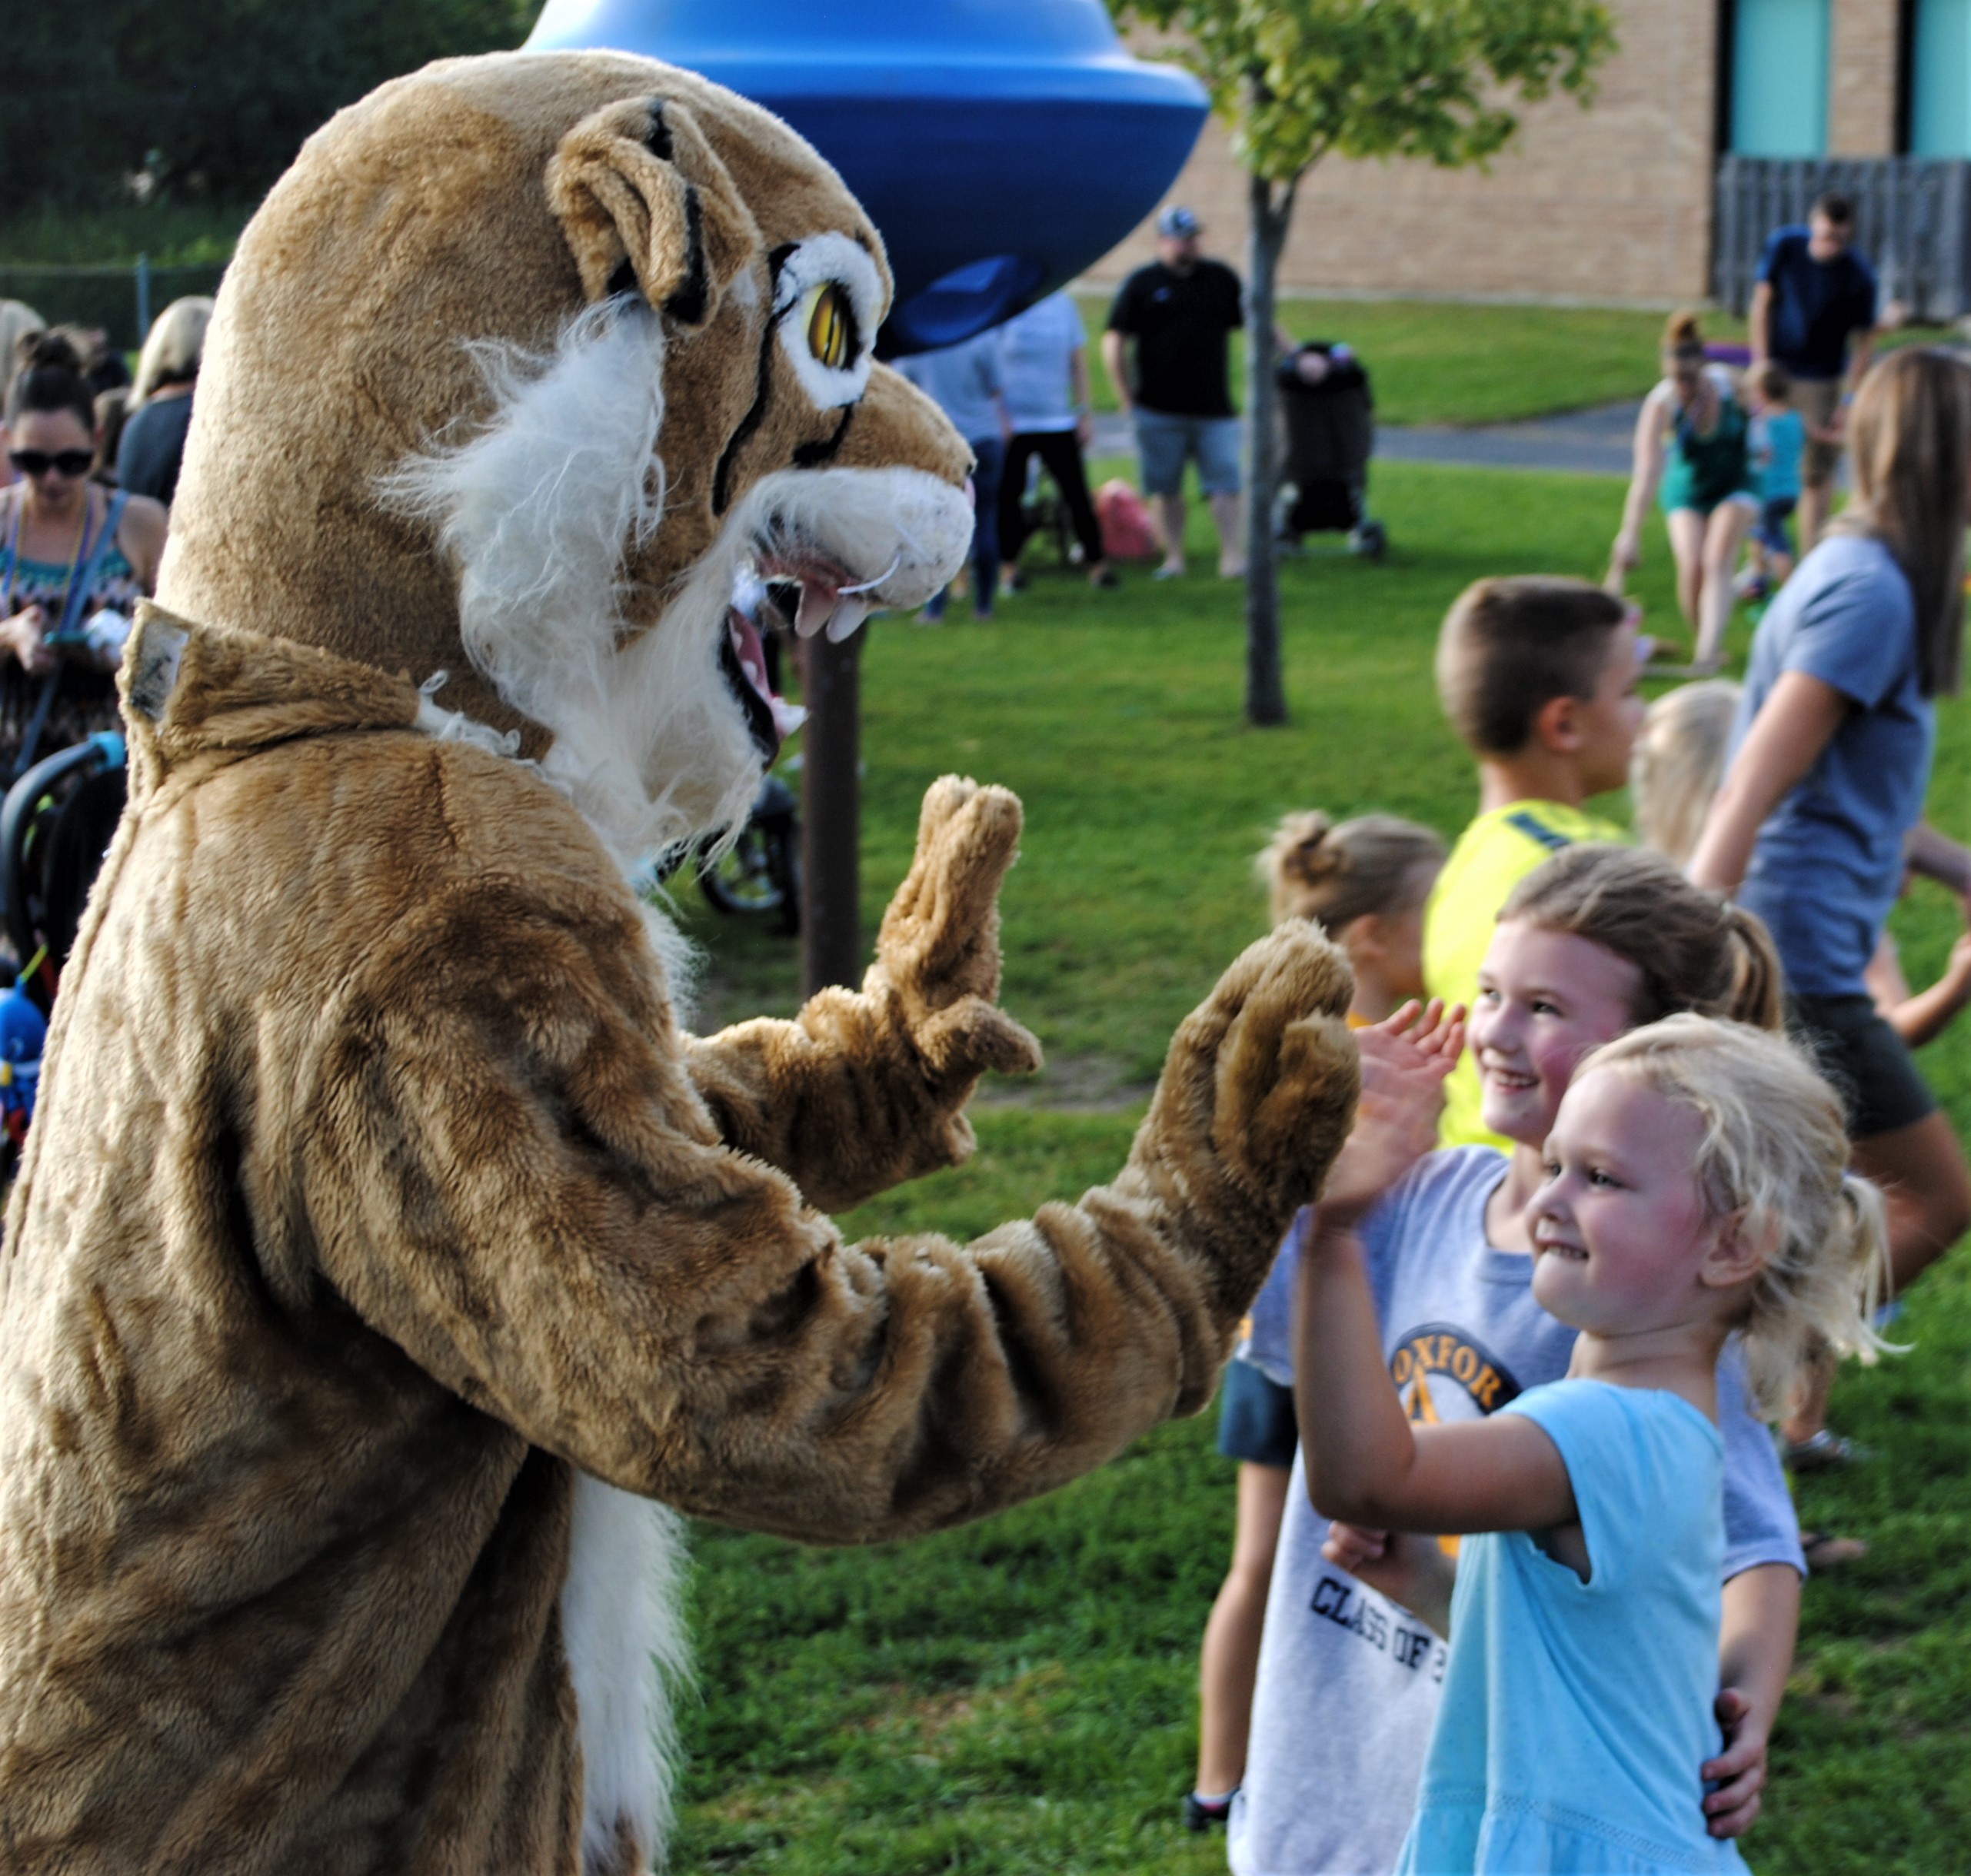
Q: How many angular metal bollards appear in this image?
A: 0